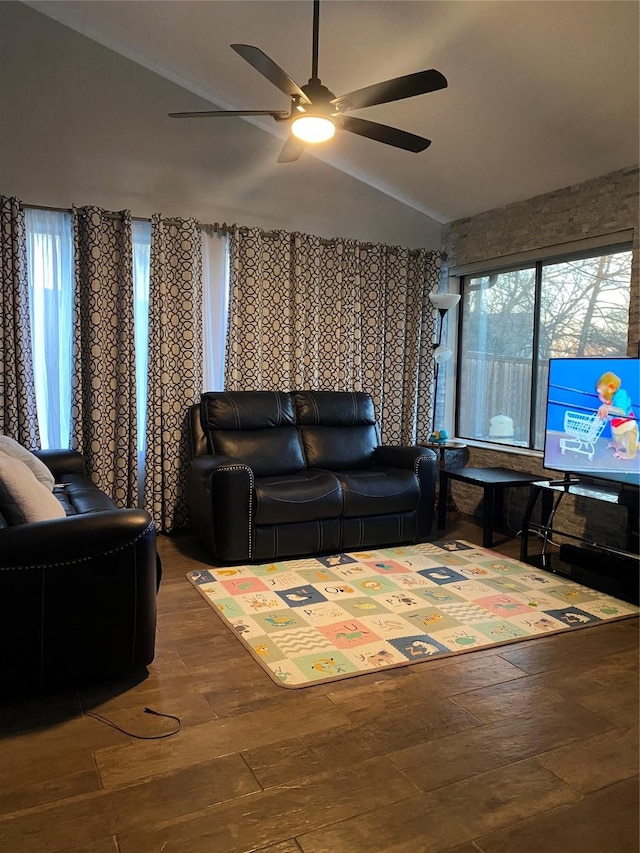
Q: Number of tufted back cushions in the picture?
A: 2